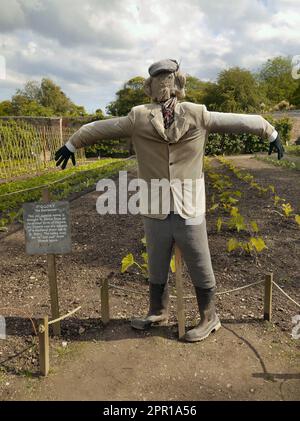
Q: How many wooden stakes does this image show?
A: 5